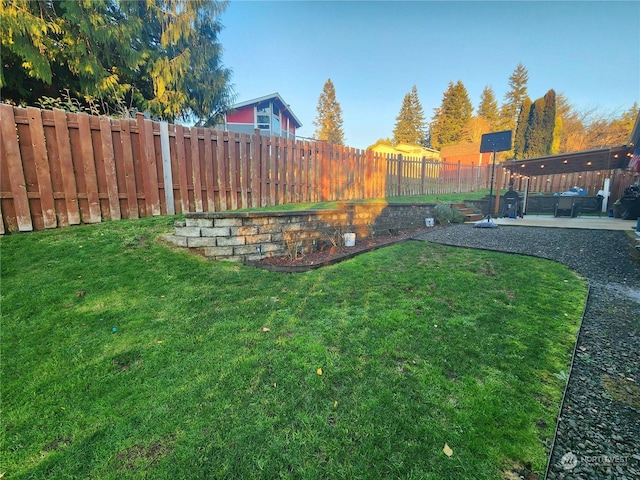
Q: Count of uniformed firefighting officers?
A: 0